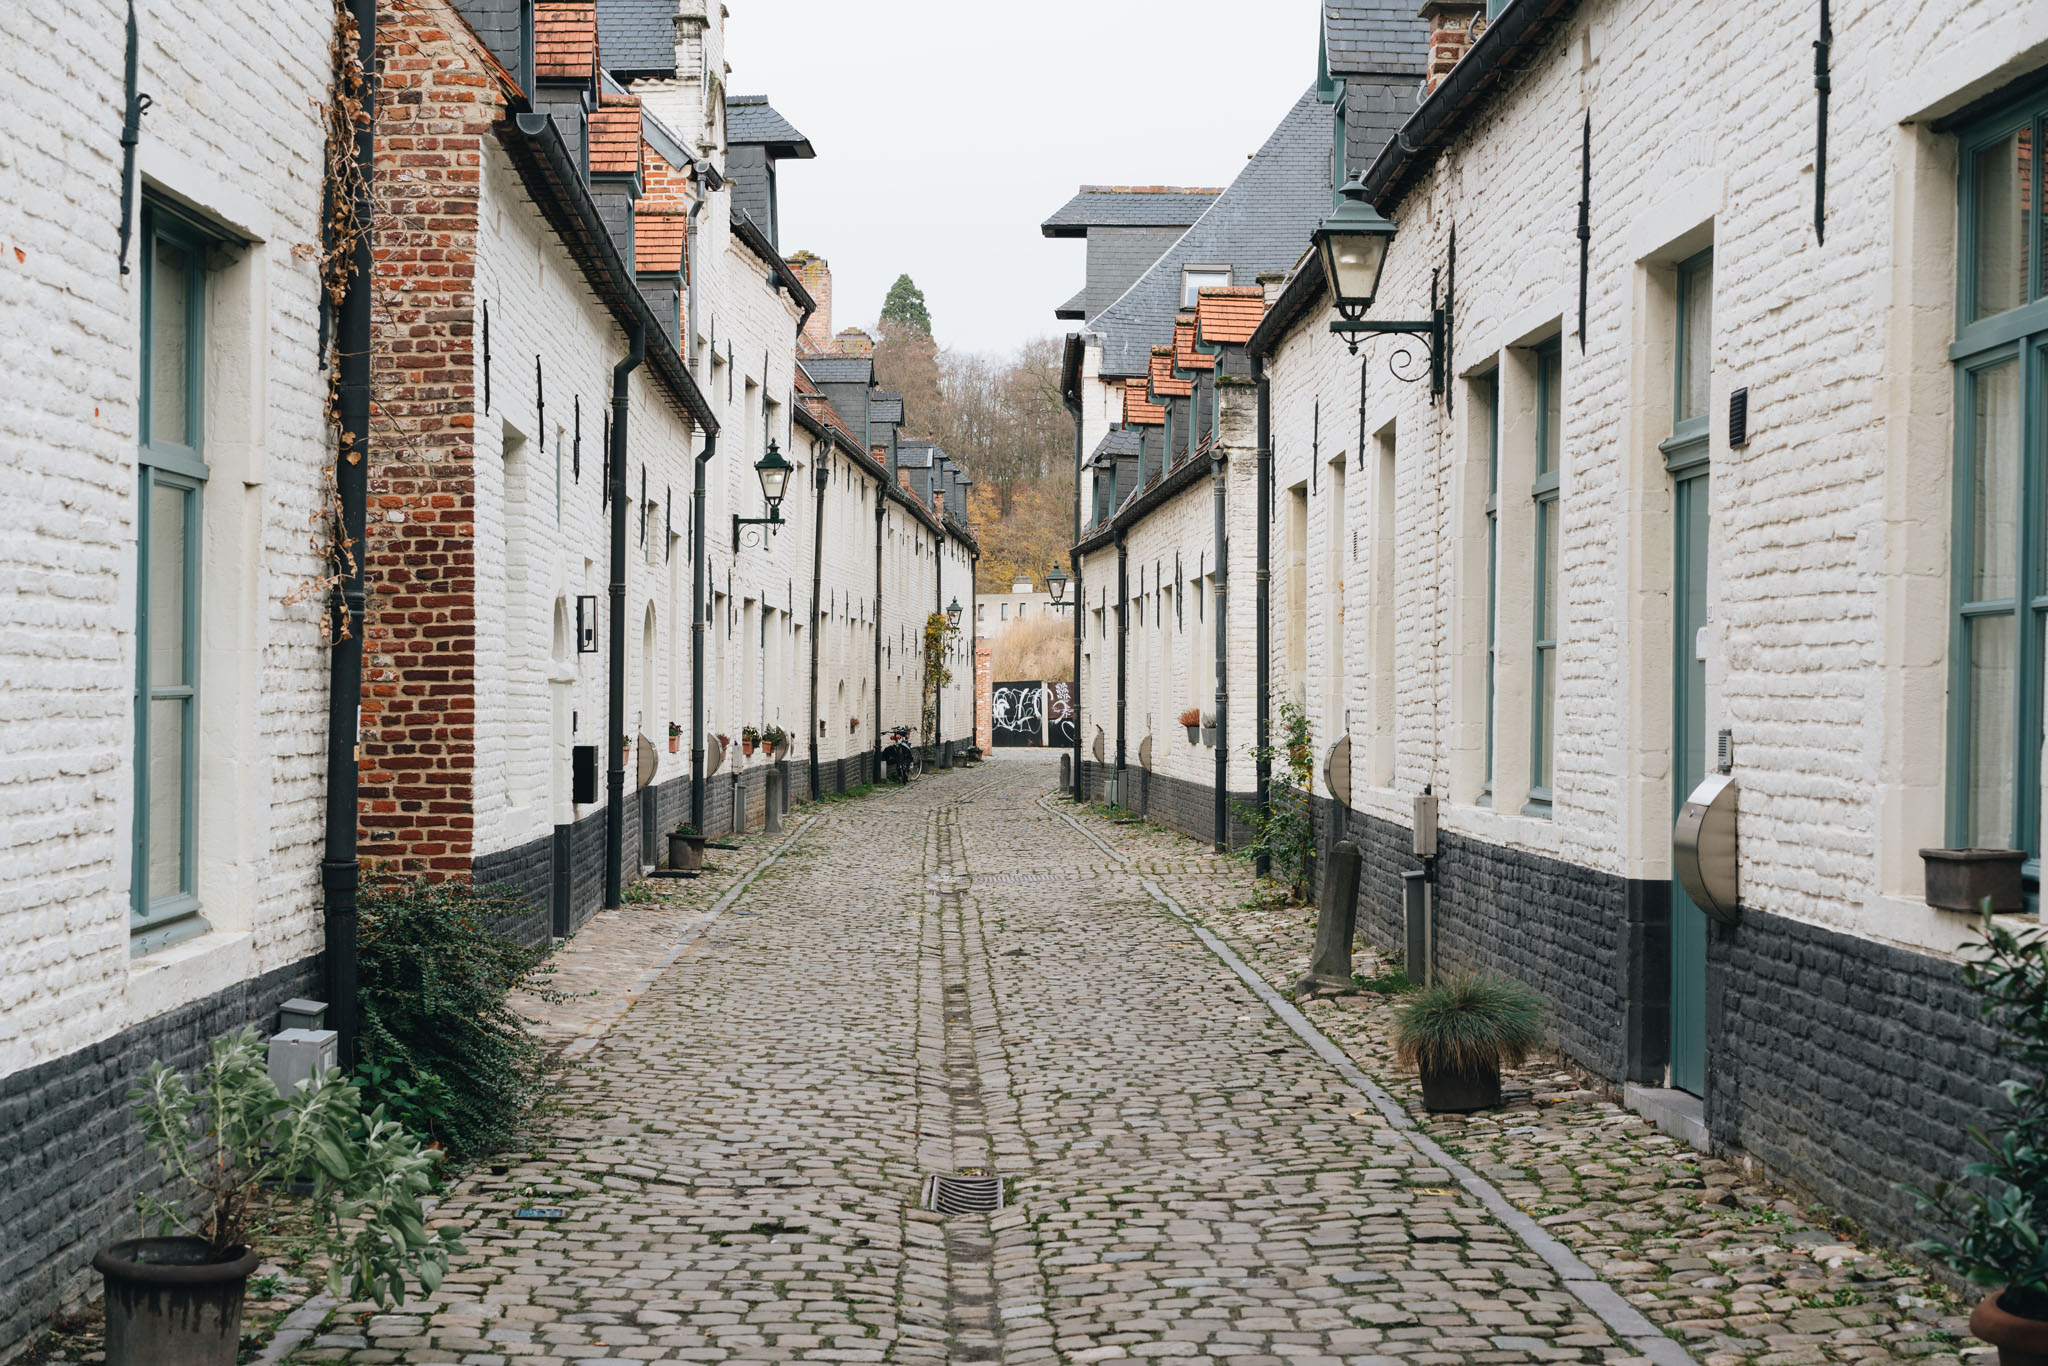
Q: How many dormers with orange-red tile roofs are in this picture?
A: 7